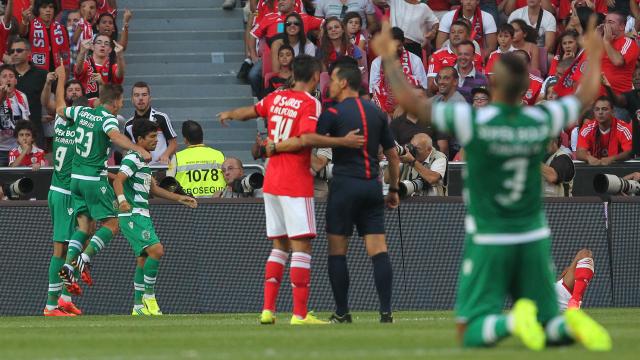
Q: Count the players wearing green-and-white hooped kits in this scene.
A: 4